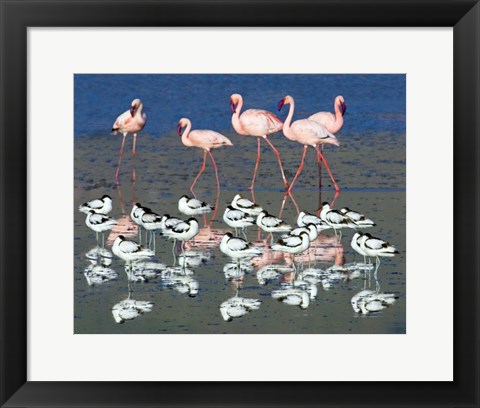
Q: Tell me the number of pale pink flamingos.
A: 5